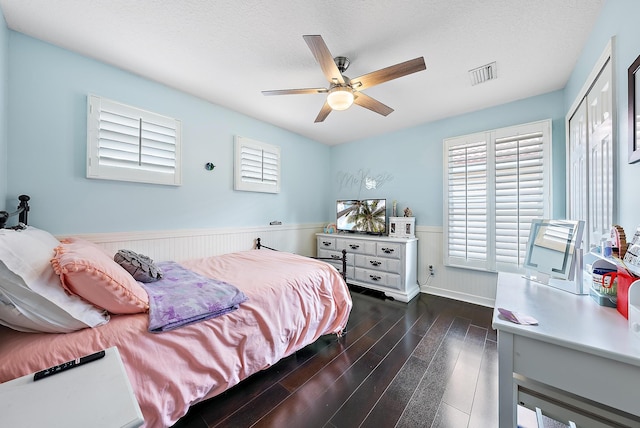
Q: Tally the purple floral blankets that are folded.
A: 1